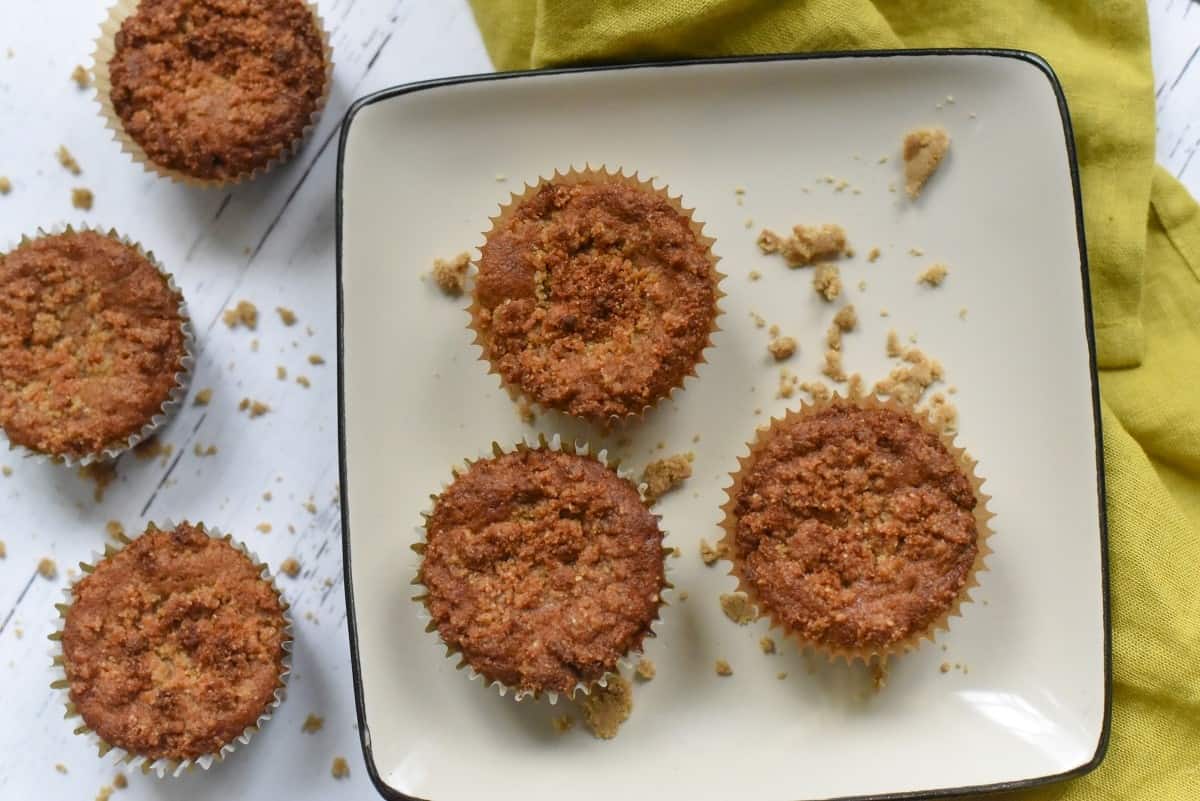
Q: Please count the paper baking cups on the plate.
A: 3